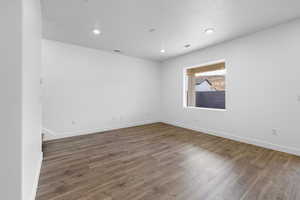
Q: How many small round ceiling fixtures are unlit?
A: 1